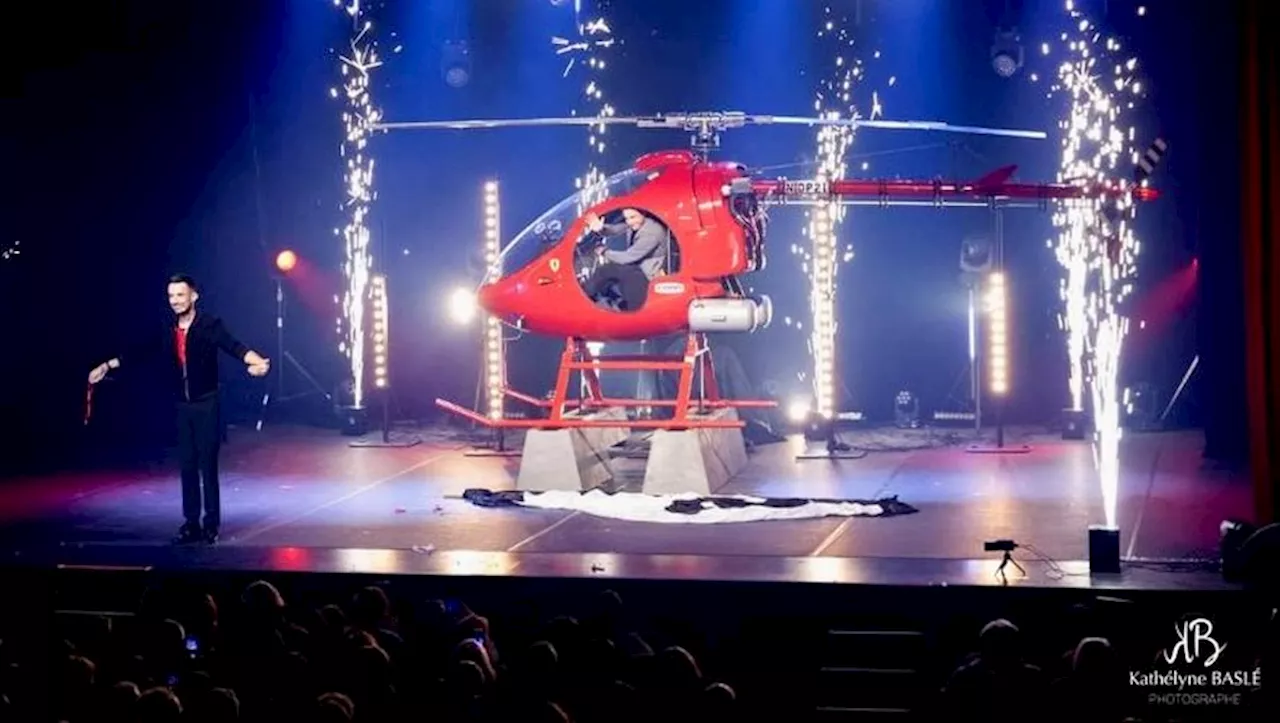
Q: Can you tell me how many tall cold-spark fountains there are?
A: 5